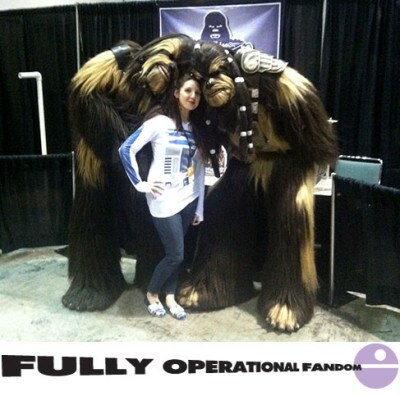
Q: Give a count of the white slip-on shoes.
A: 2